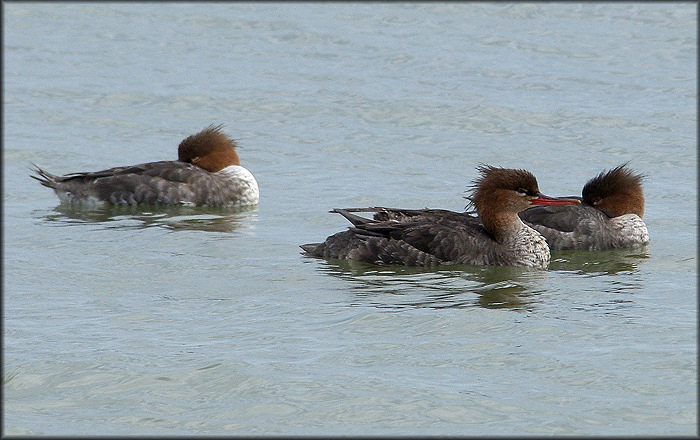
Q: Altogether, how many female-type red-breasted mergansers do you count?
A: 3